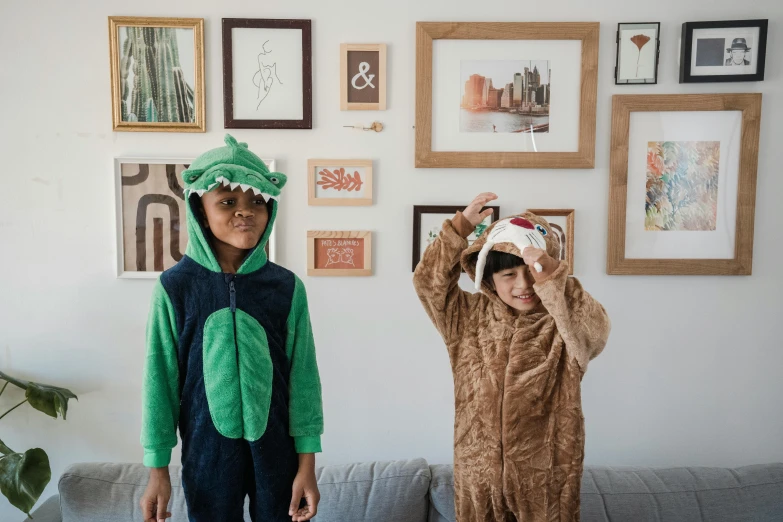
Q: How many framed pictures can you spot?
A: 12